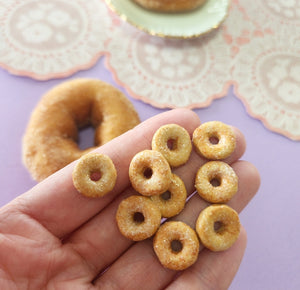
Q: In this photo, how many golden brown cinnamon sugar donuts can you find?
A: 11